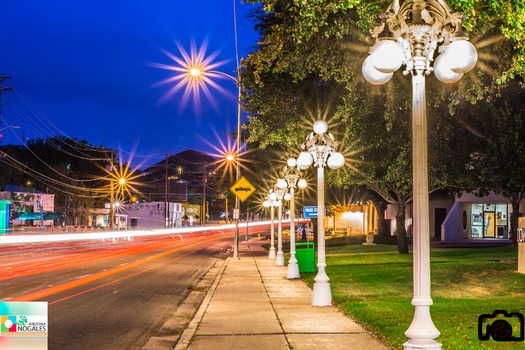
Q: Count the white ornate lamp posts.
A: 5